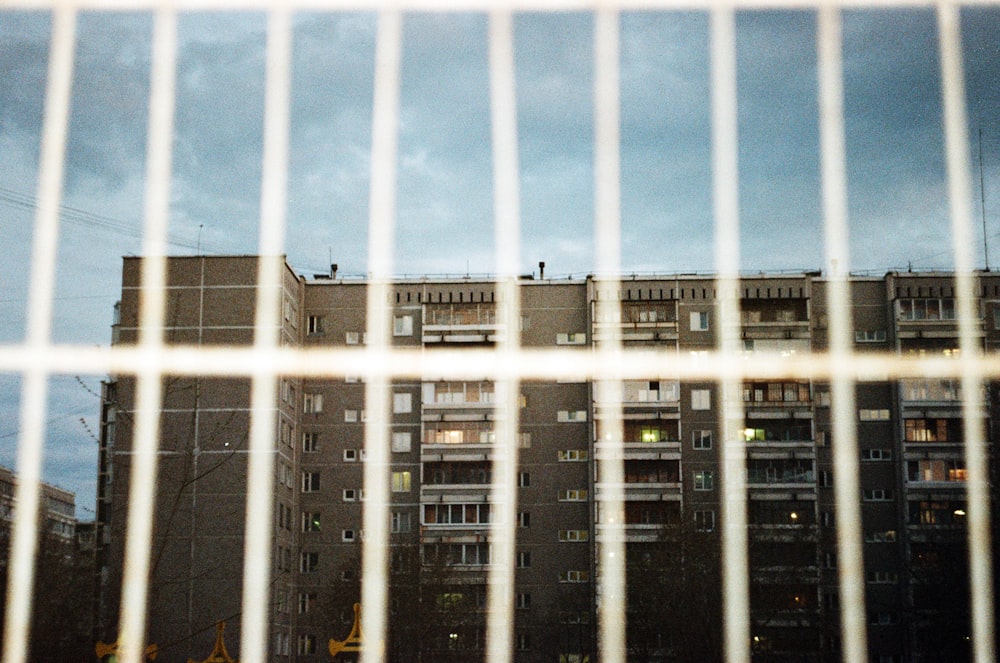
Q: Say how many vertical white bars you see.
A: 9